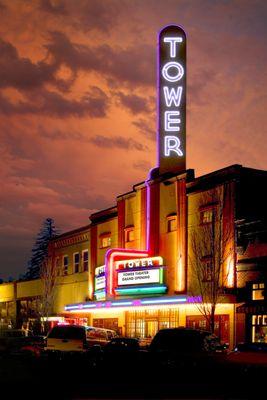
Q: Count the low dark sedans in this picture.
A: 1